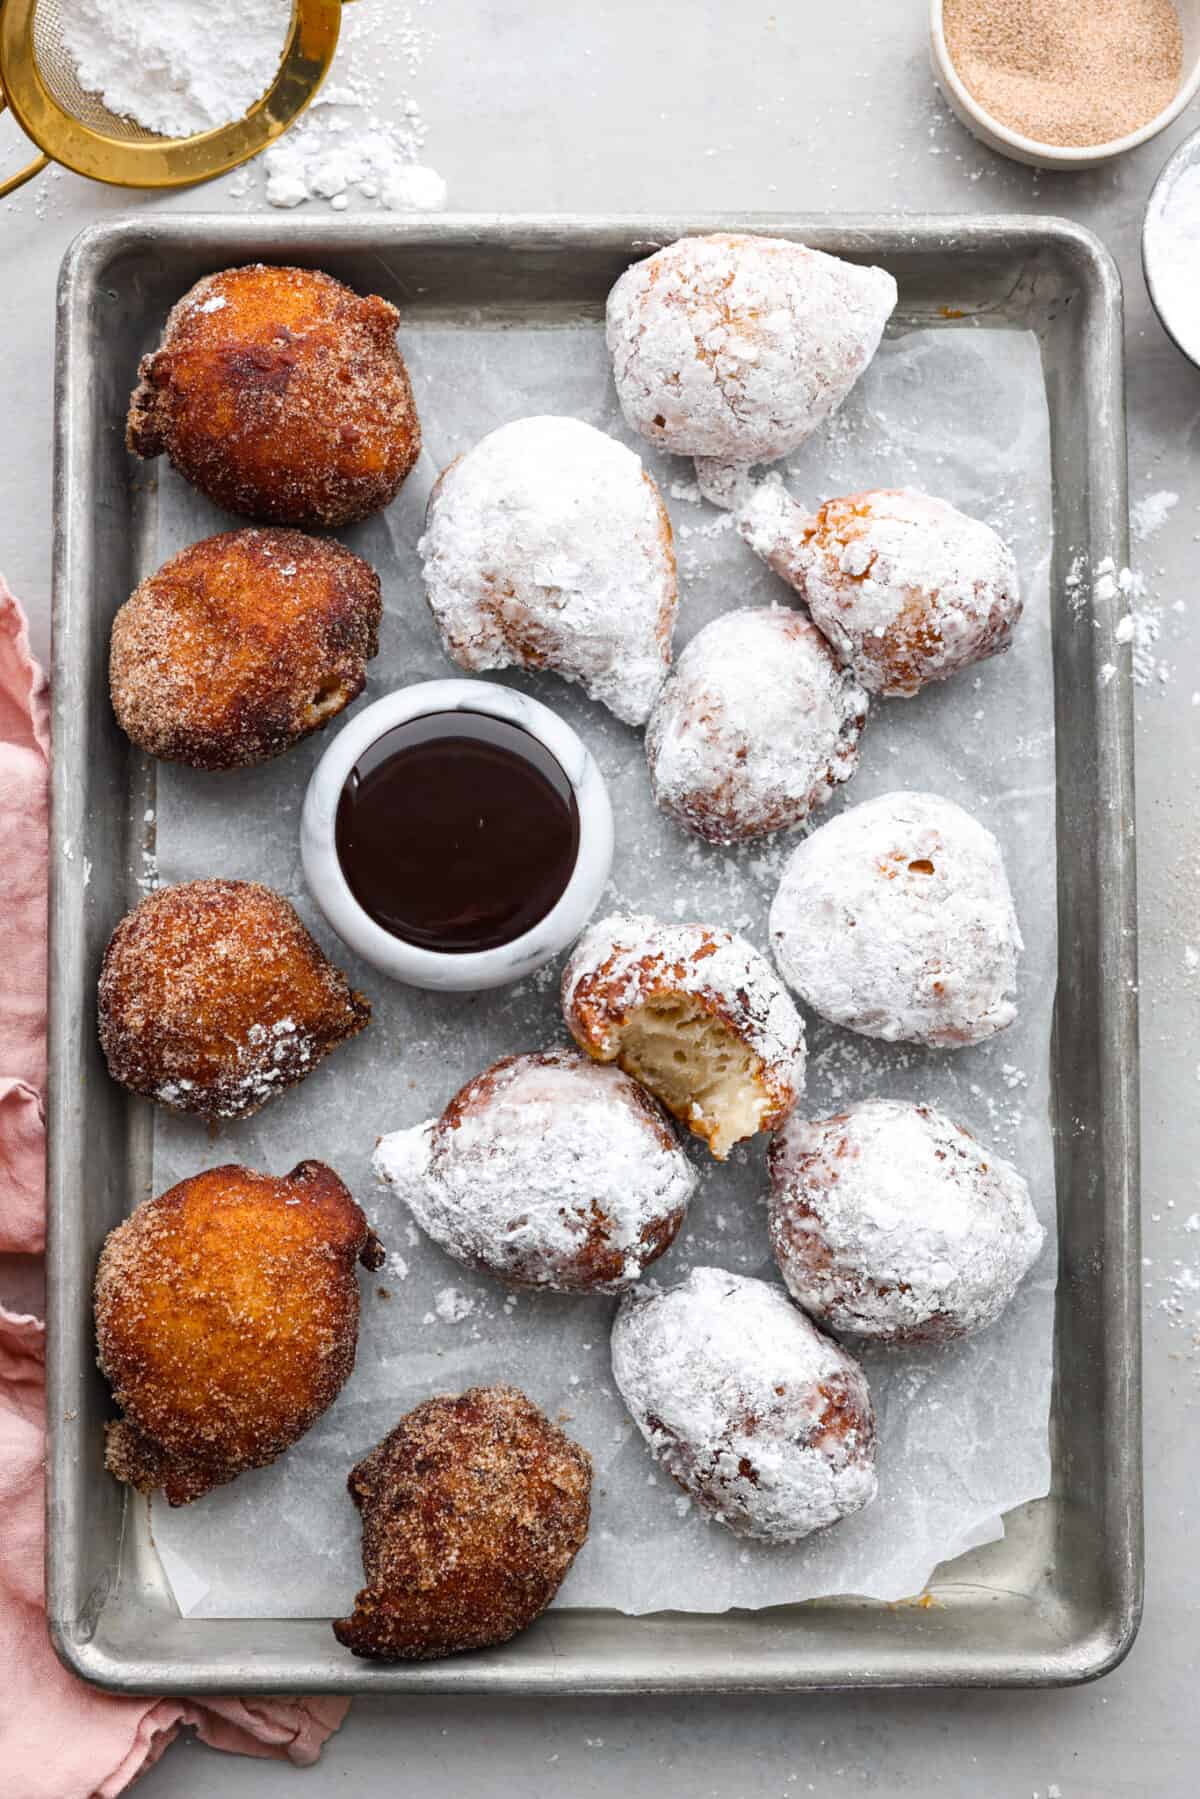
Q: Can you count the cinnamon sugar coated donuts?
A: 5